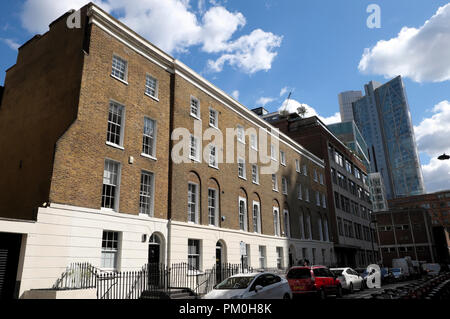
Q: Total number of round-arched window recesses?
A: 10